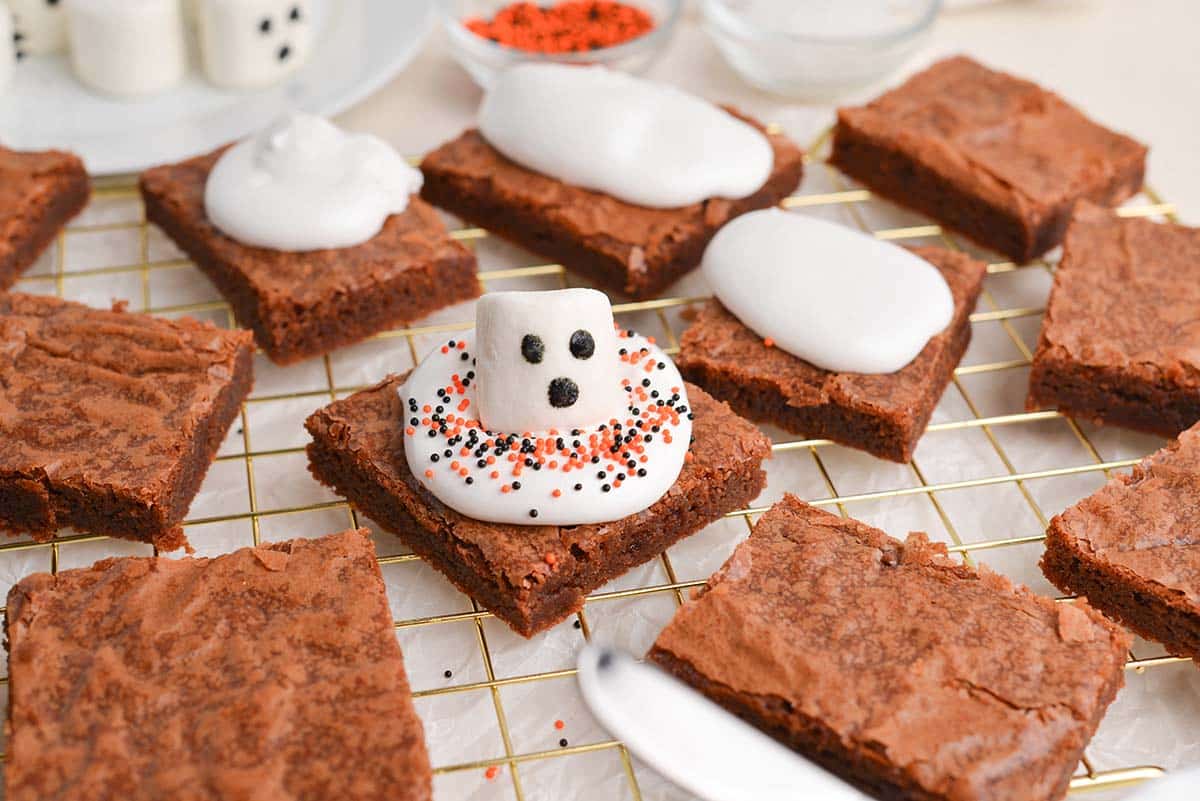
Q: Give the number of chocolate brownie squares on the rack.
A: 11